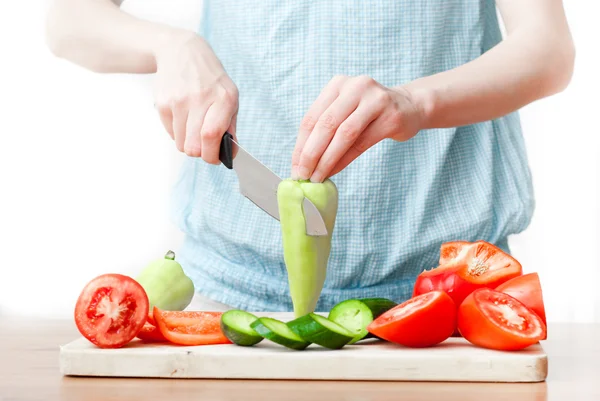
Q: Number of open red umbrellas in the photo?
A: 0